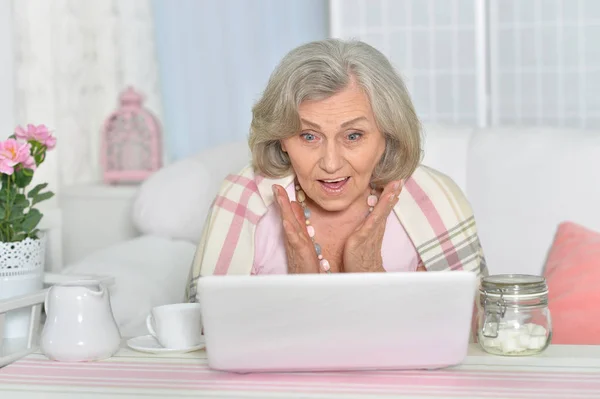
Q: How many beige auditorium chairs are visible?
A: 0